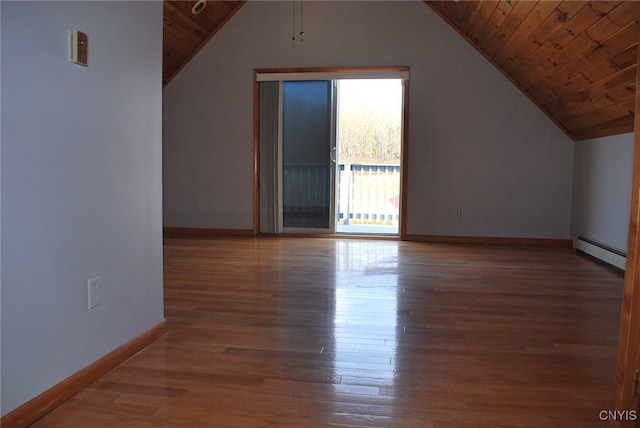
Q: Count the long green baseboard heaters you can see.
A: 0